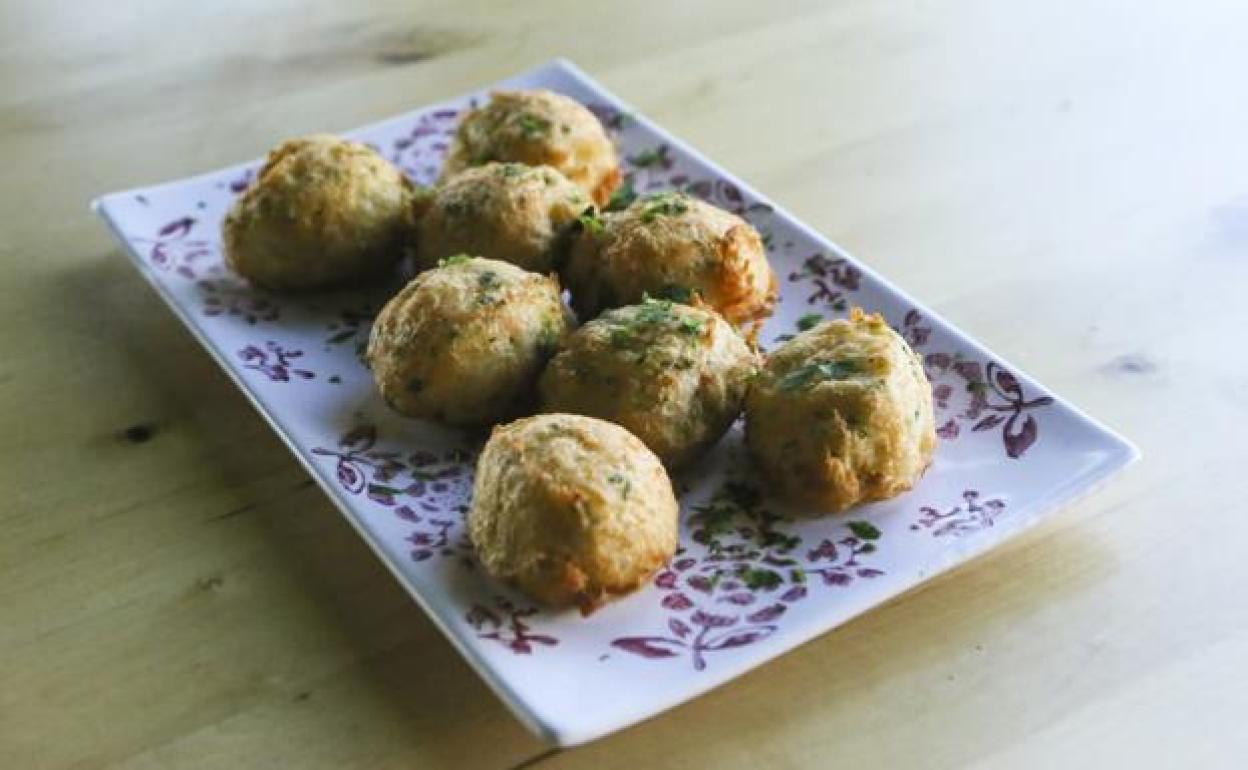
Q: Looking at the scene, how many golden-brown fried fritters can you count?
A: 8